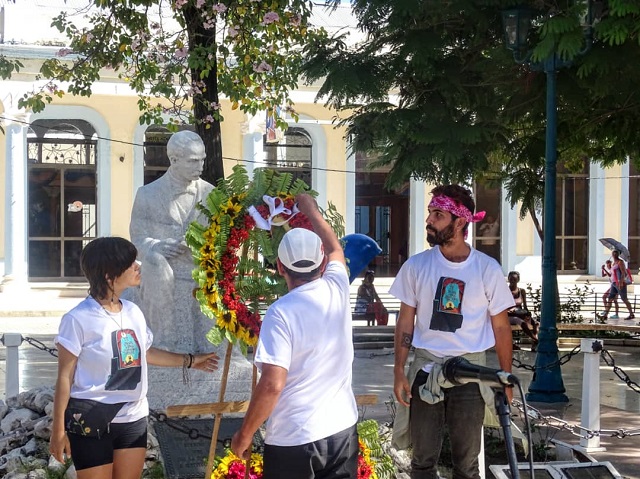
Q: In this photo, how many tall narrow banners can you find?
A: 1